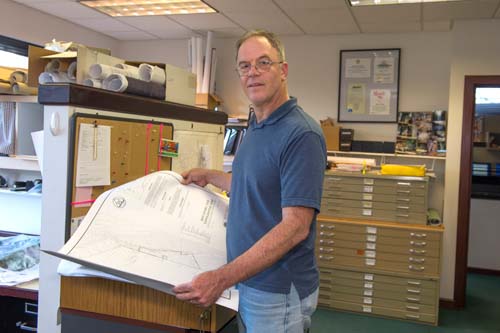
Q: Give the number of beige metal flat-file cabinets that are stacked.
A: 3